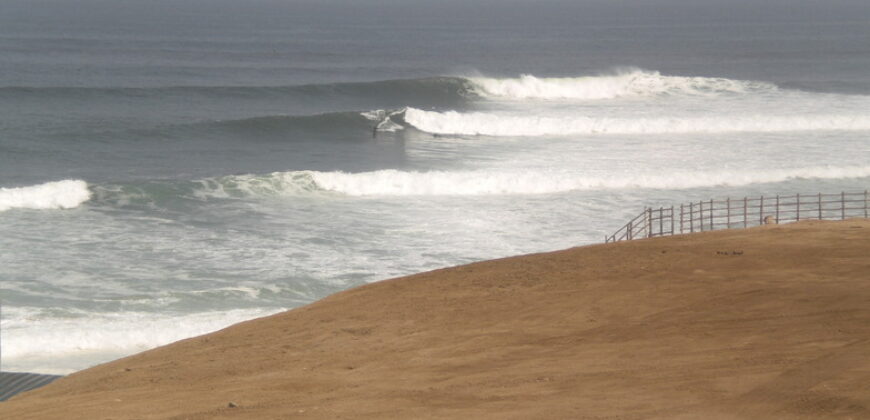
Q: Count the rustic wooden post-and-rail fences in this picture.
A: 1